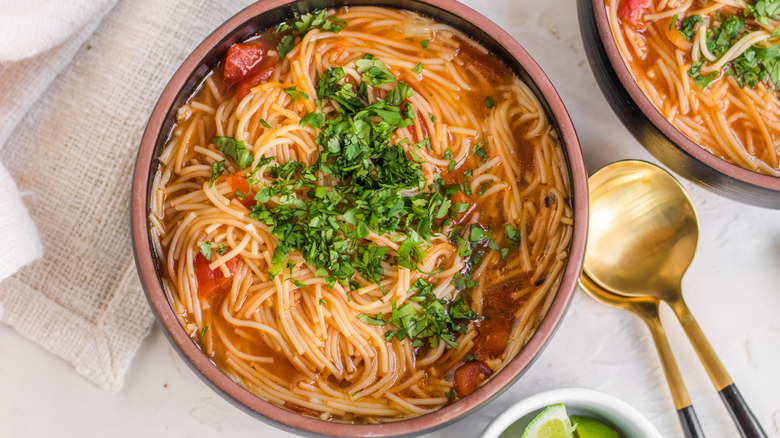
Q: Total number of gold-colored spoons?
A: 2